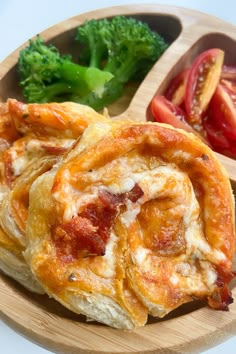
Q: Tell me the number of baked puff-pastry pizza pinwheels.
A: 2